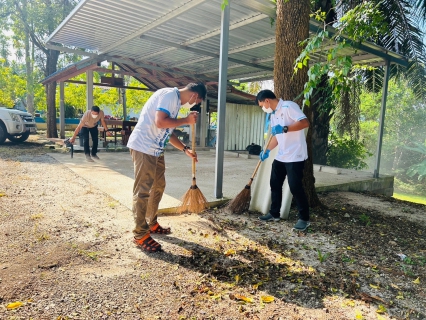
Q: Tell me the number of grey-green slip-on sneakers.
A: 2